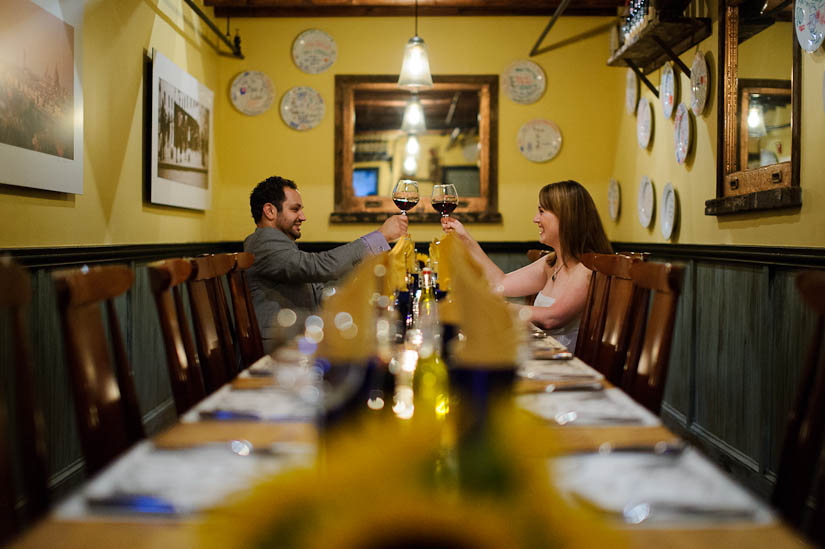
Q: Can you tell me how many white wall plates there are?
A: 14